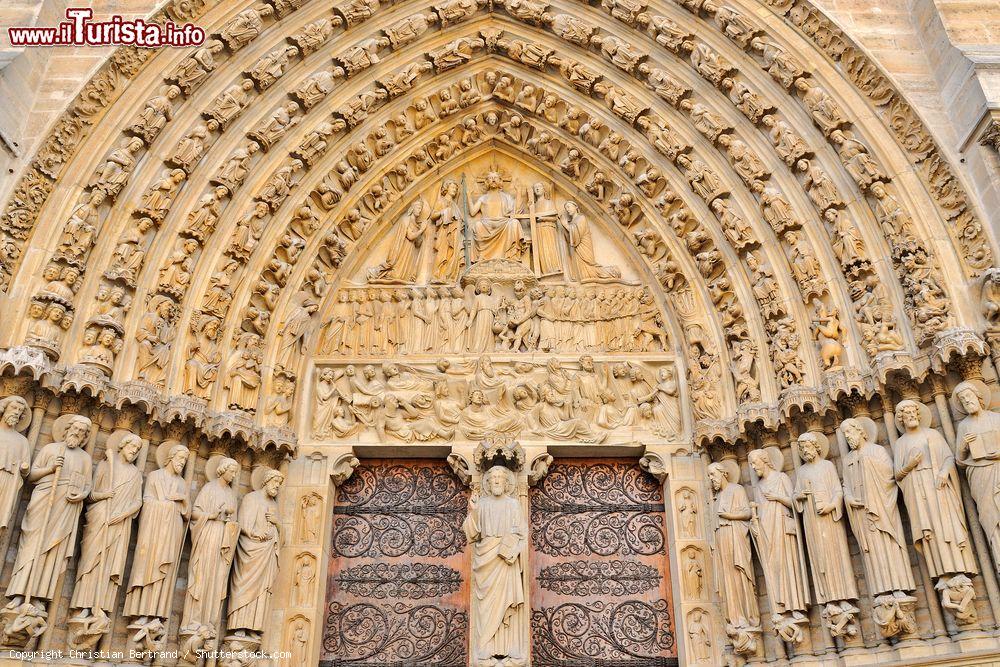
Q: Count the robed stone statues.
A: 13